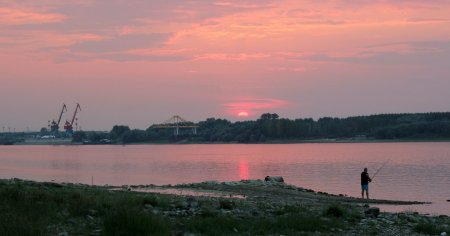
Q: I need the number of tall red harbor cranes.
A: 2